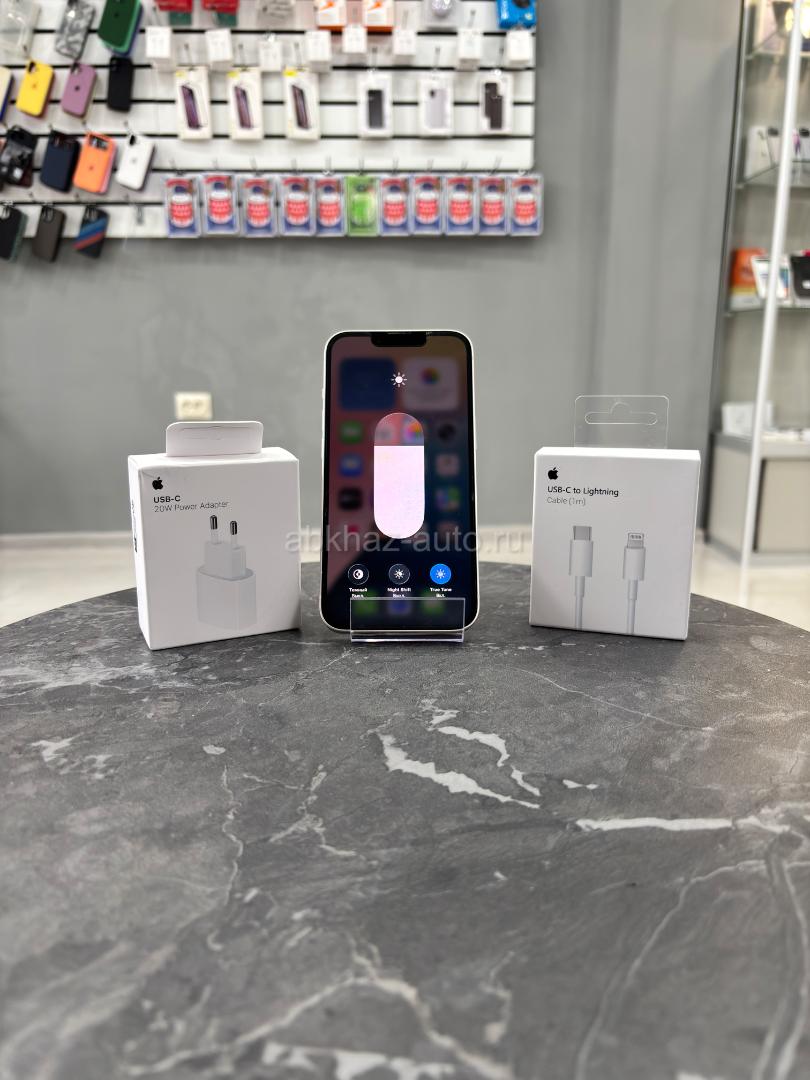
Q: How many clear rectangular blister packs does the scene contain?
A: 11